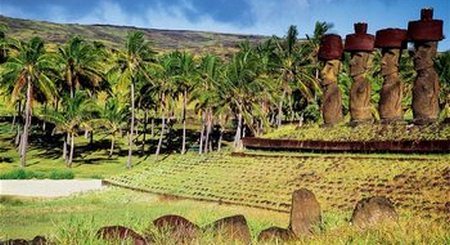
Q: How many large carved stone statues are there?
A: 4